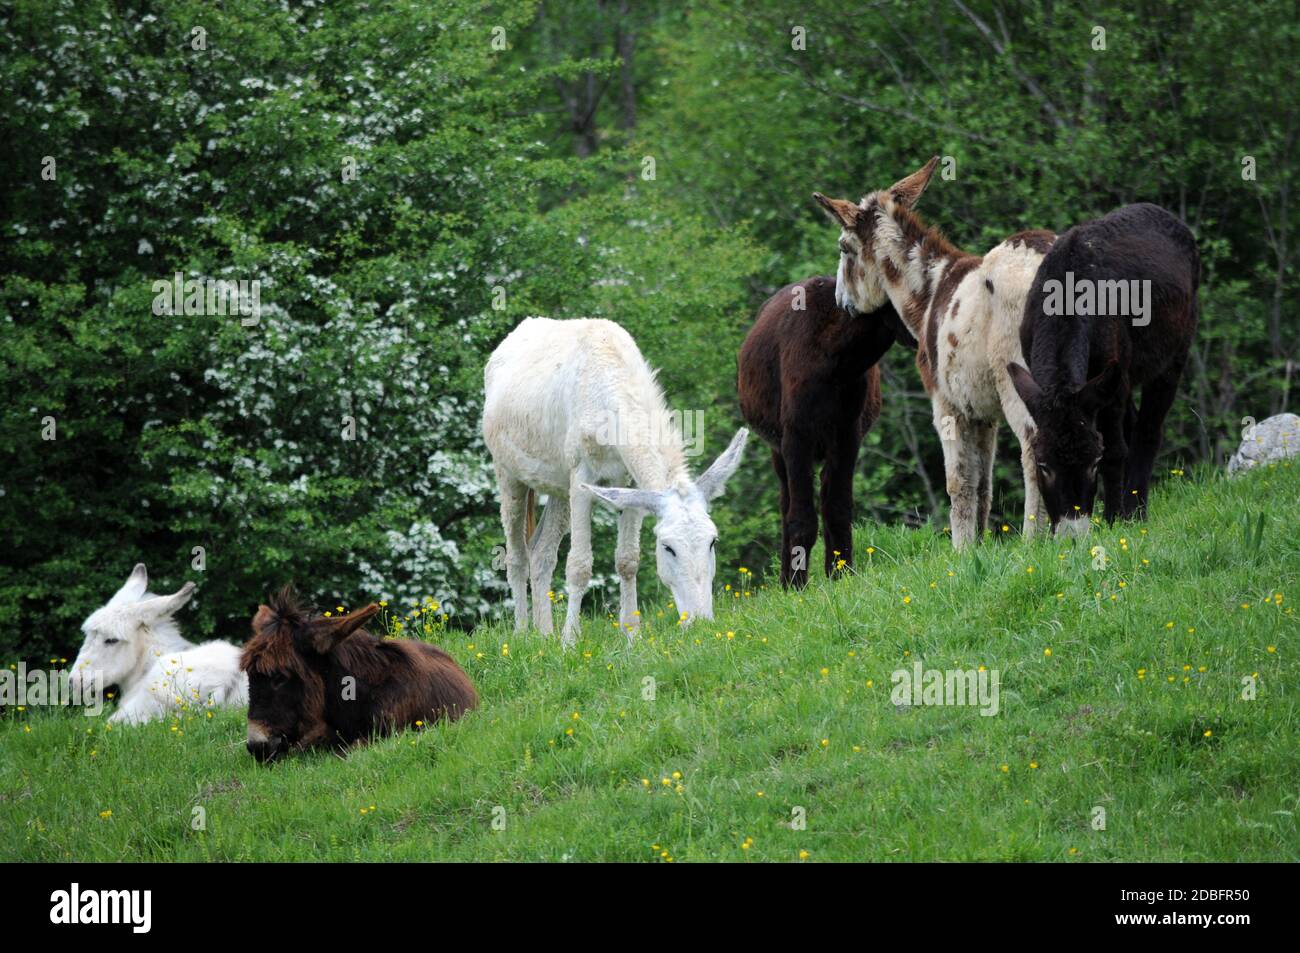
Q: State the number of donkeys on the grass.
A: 6